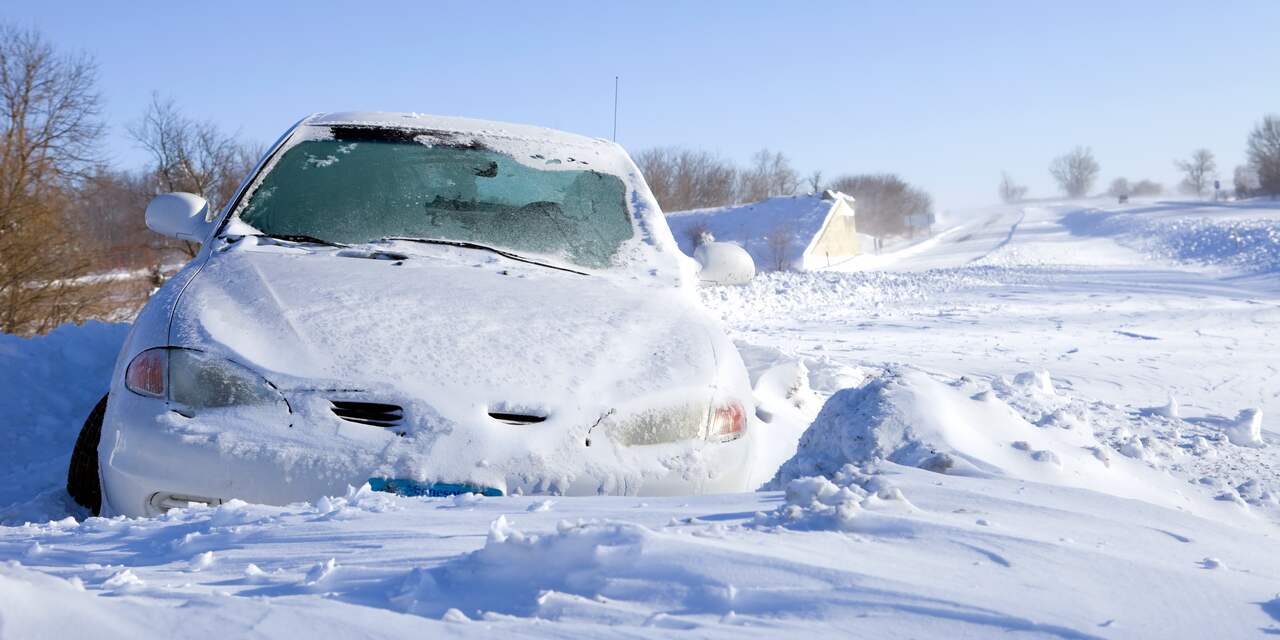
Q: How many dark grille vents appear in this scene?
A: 2